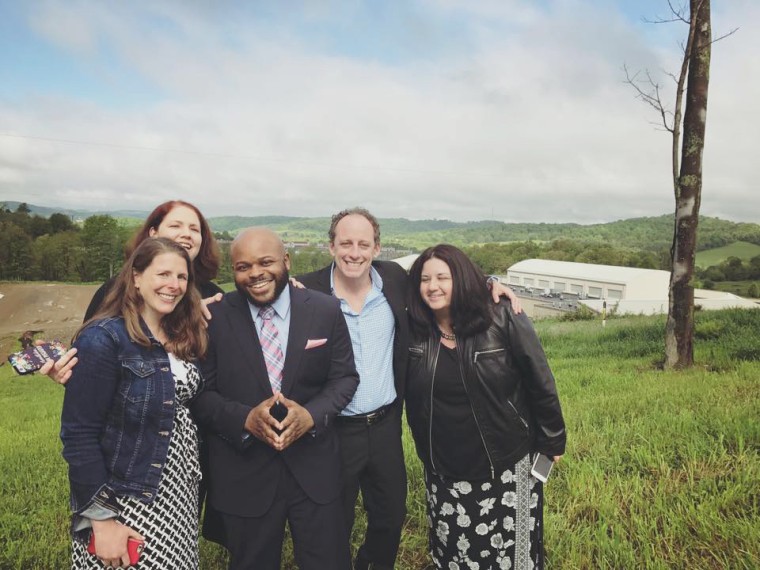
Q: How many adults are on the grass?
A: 5